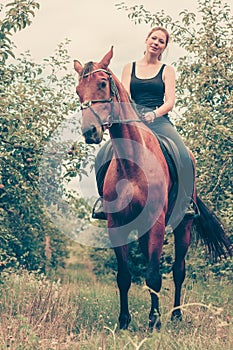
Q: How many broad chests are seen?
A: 1